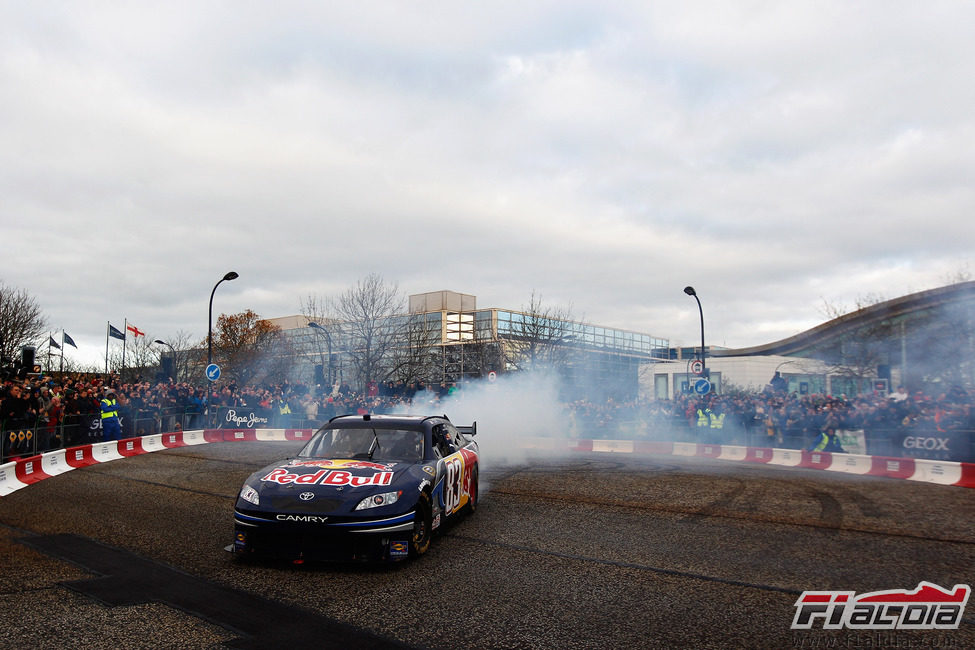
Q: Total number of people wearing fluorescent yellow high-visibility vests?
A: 5